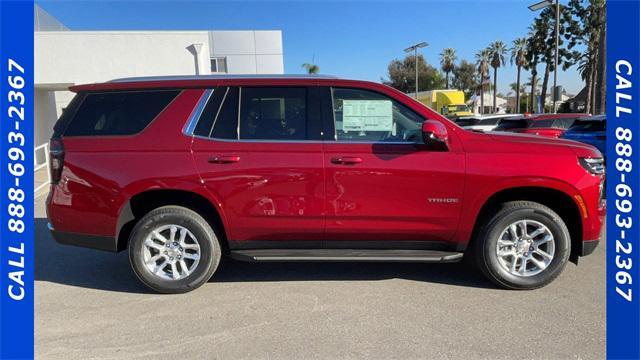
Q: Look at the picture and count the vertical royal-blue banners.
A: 2